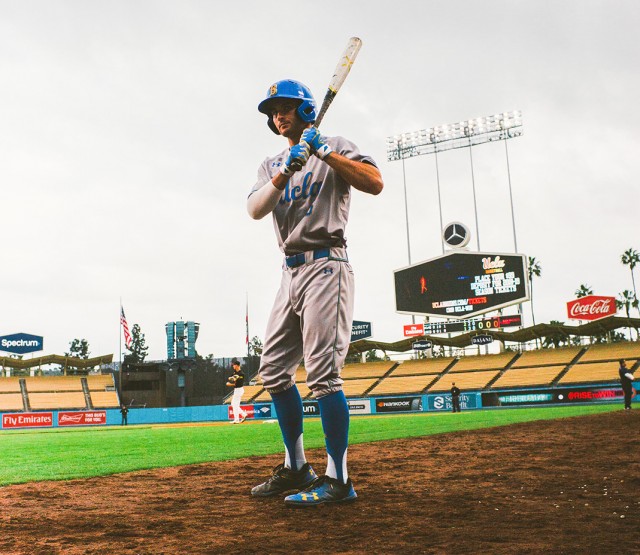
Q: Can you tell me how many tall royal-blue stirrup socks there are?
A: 2